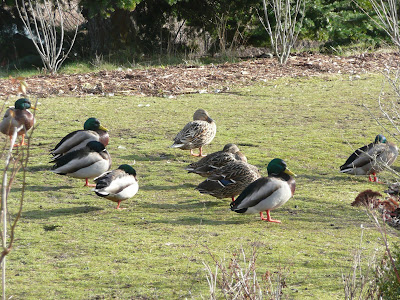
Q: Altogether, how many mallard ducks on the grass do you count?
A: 9